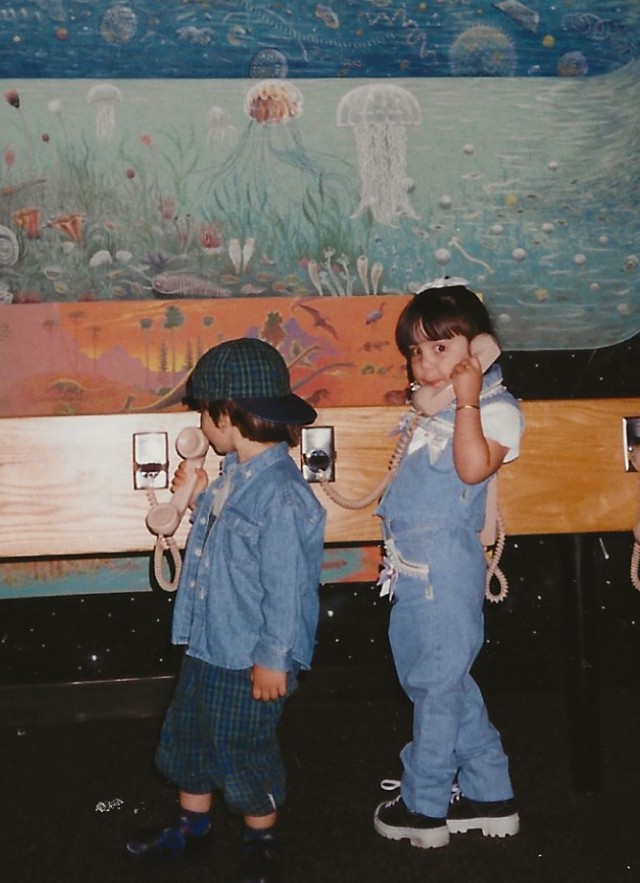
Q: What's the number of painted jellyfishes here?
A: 4